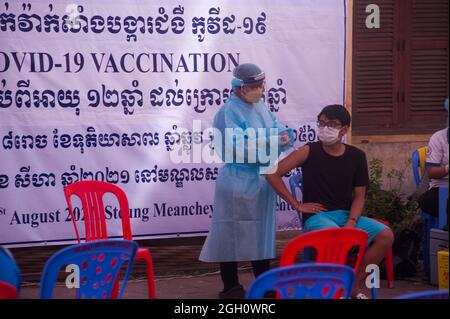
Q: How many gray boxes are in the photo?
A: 1